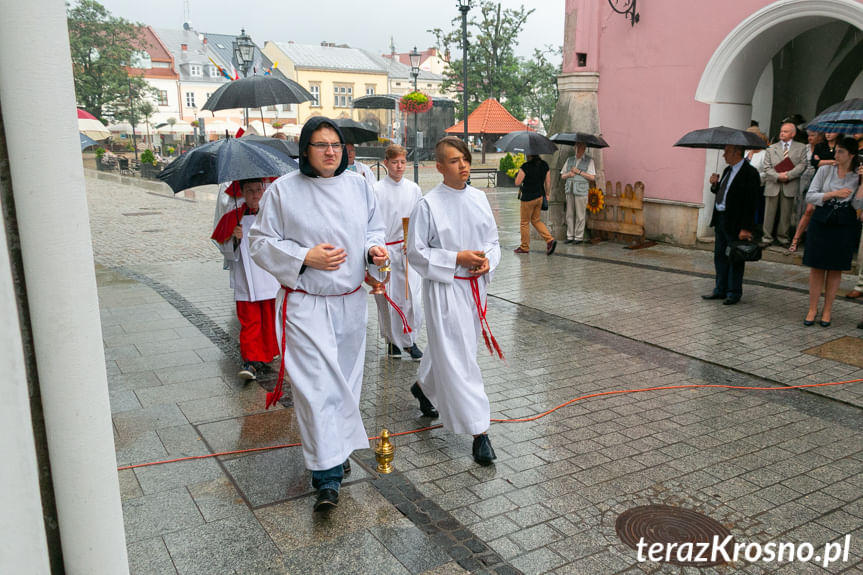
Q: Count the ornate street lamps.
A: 3